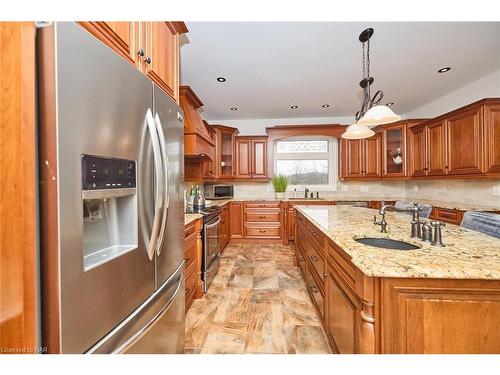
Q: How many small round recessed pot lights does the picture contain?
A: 6